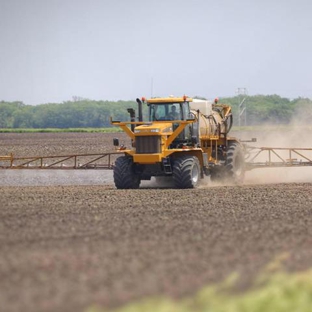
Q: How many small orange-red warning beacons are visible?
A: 3